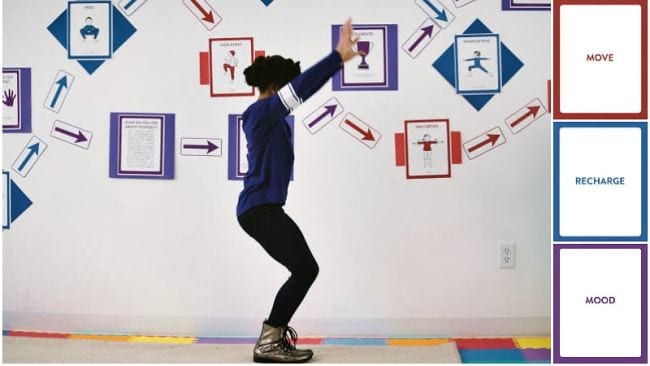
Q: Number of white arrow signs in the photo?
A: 13